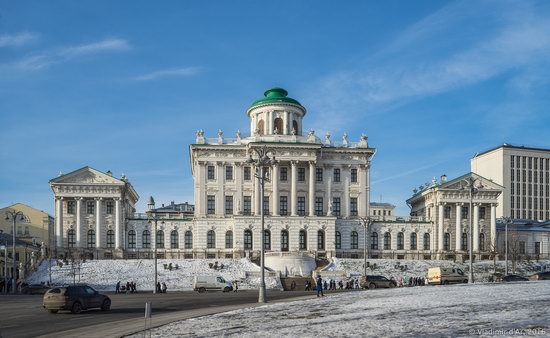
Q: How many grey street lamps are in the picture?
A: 6